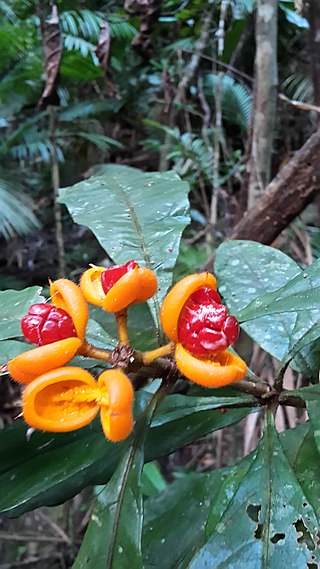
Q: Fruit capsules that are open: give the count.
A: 4